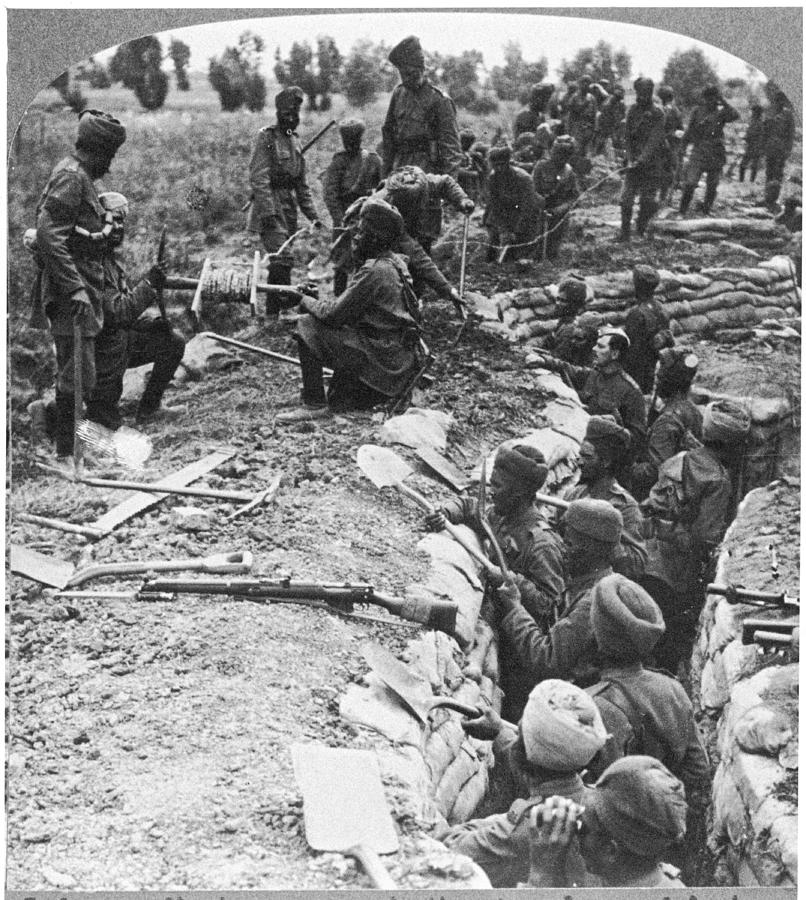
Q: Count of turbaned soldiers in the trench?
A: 10